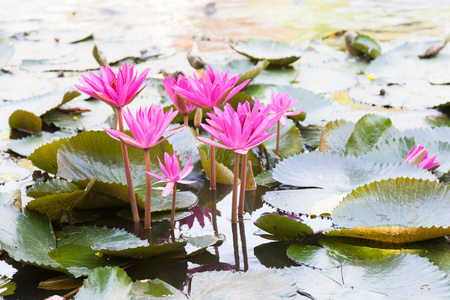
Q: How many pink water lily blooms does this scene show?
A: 8